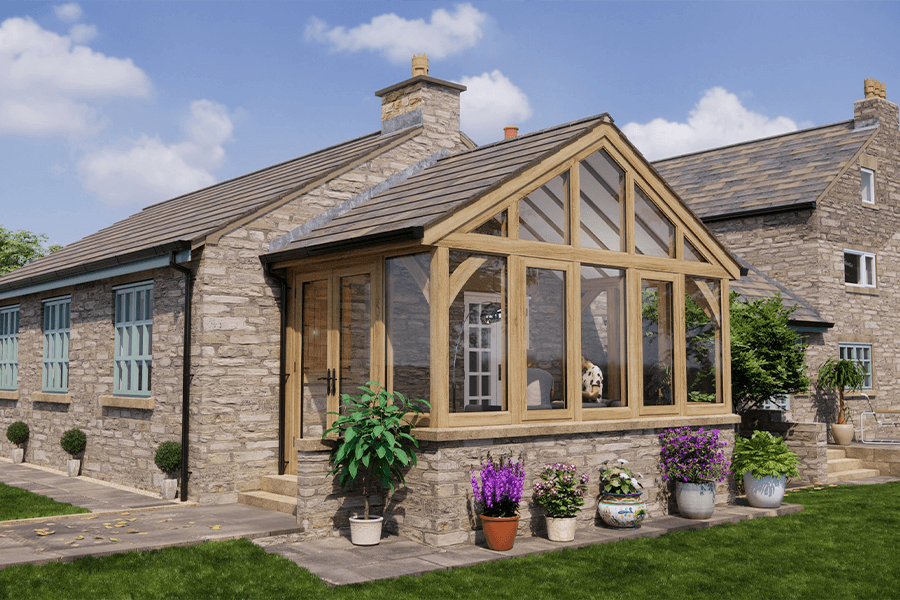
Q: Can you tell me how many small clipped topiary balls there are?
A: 3